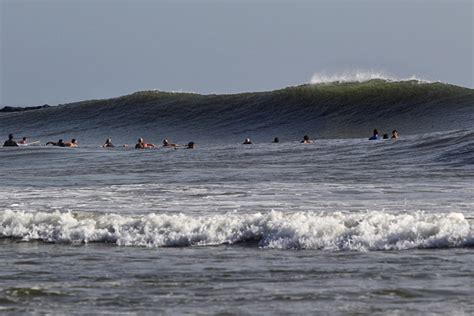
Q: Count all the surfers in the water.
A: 14